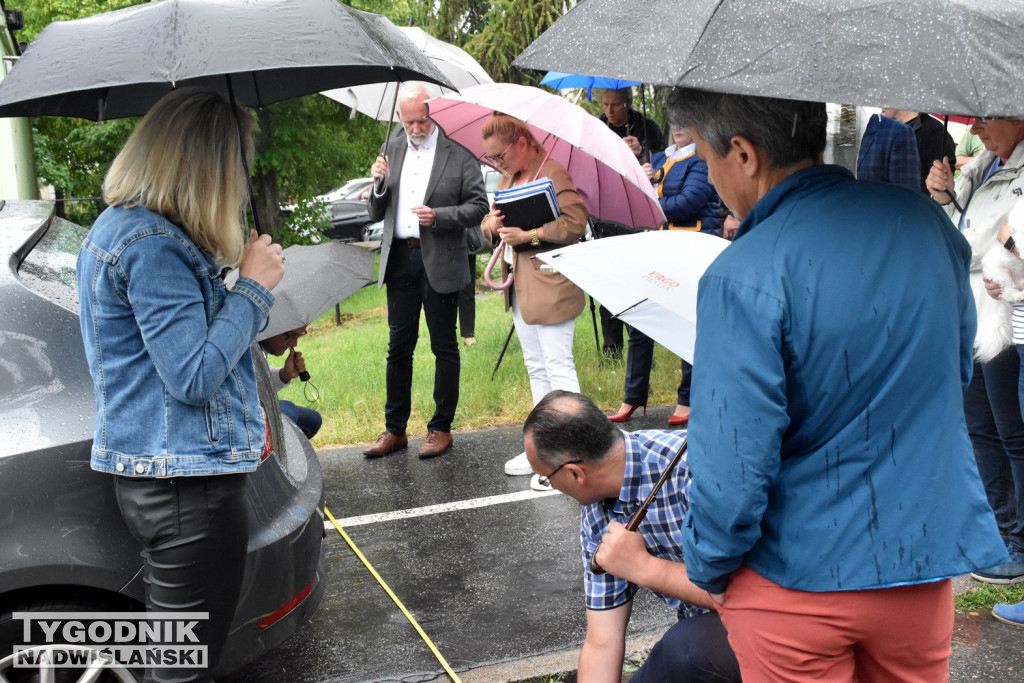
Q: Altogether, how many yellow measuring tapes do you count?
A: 1